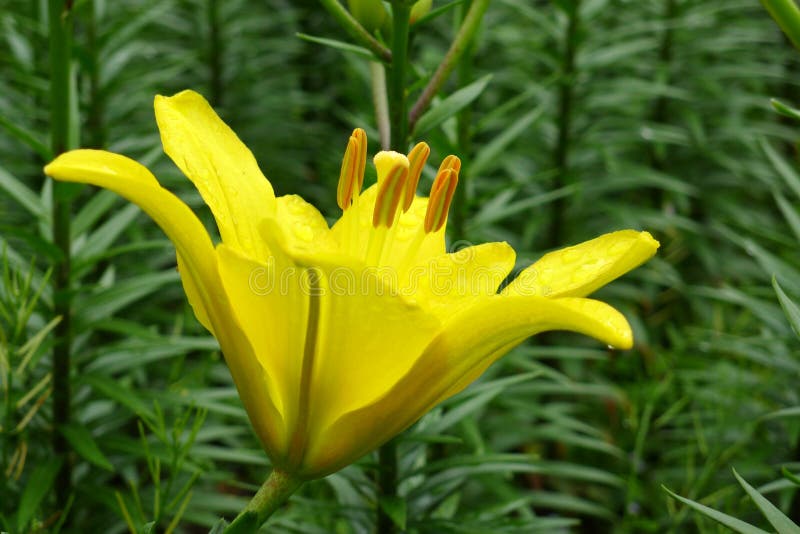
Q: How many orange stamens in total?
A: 6